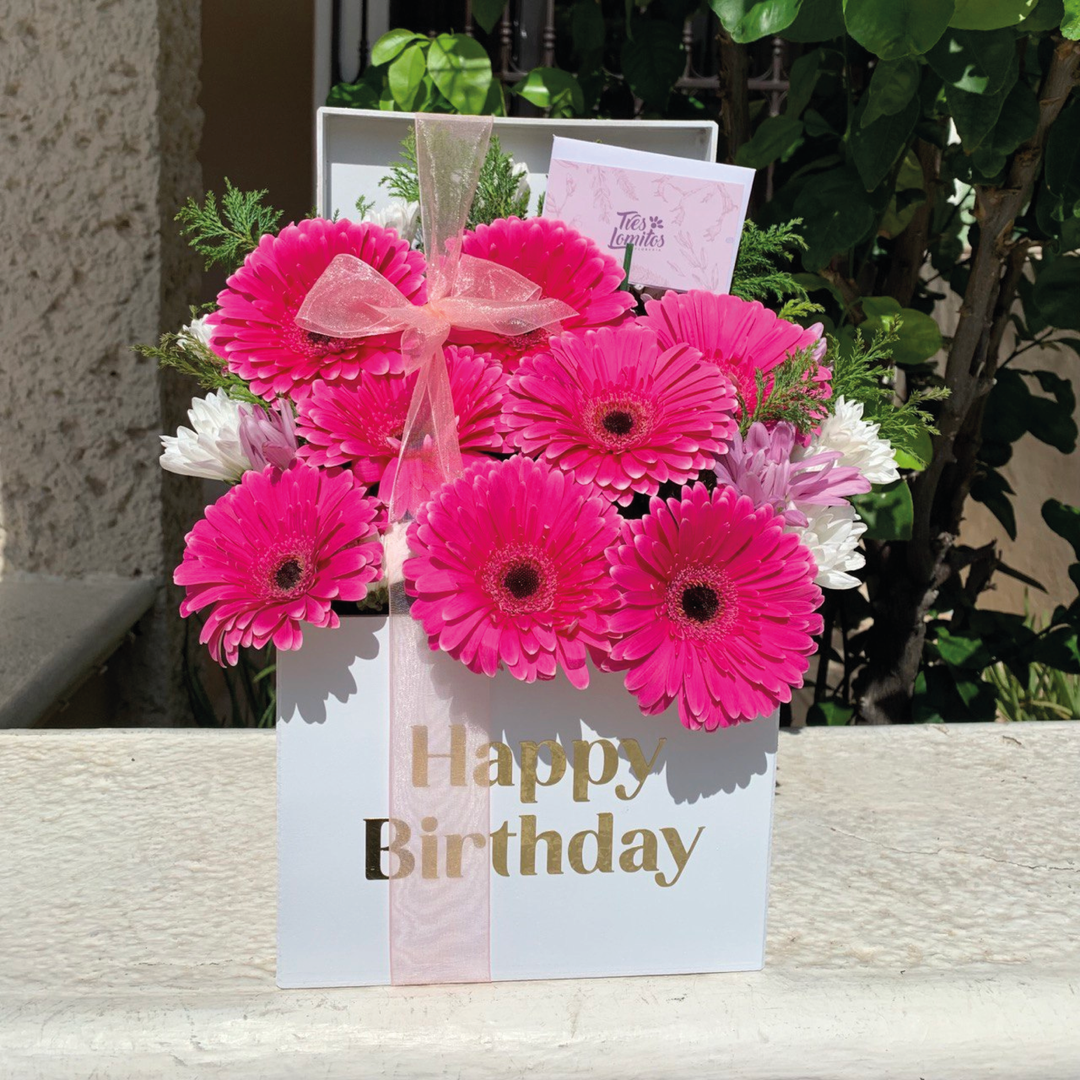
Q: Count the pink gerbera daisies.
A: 8